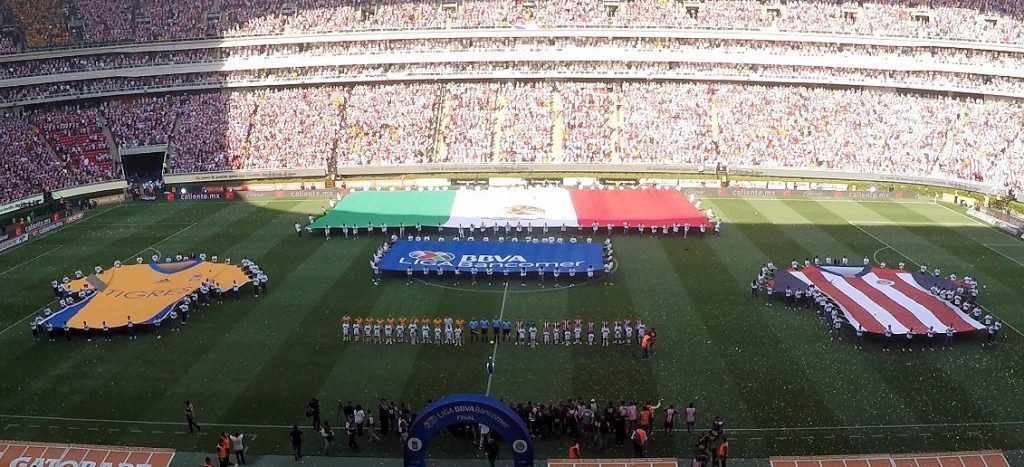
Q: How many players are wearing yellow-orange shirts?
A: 10